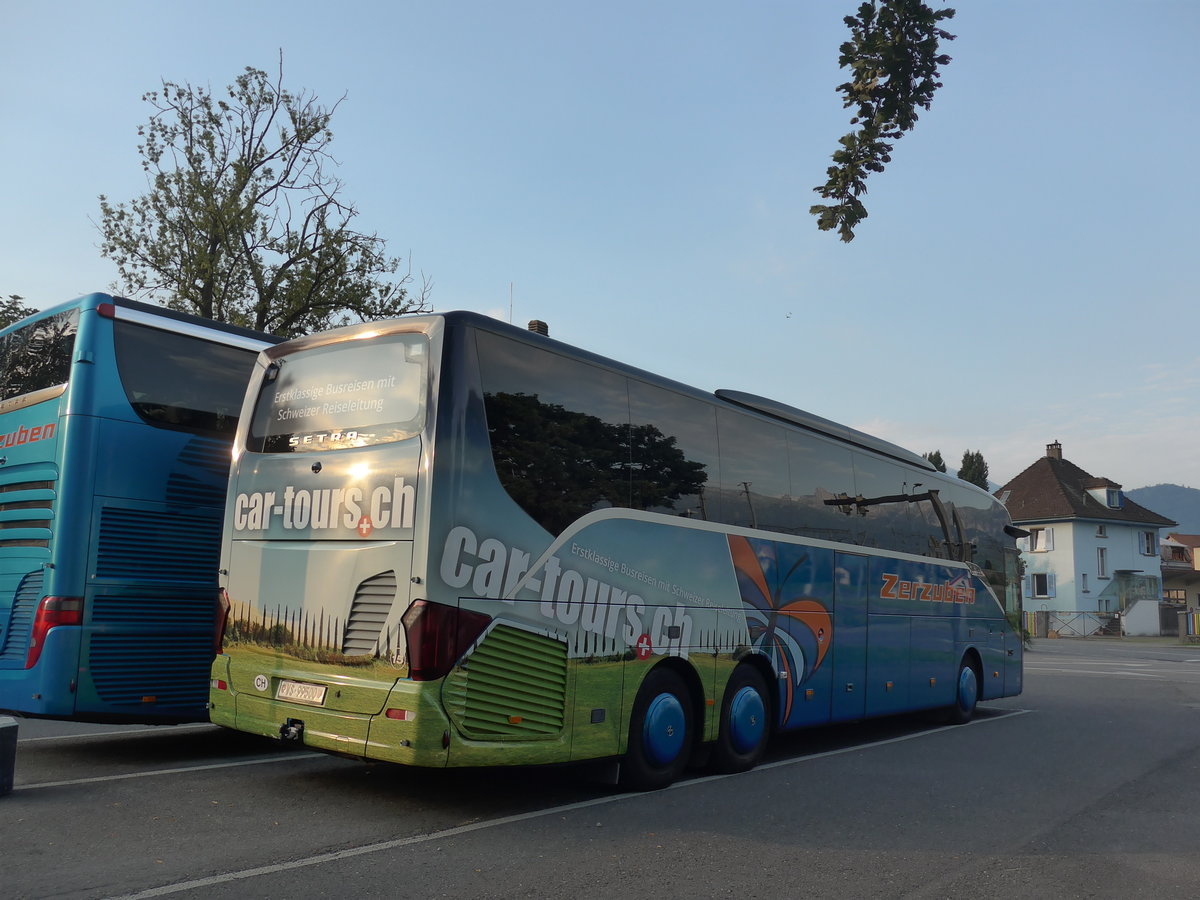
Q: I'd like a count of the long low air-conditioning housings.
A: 1